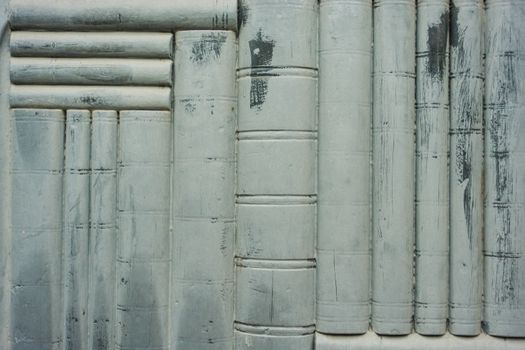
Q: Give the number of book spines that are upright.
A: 11